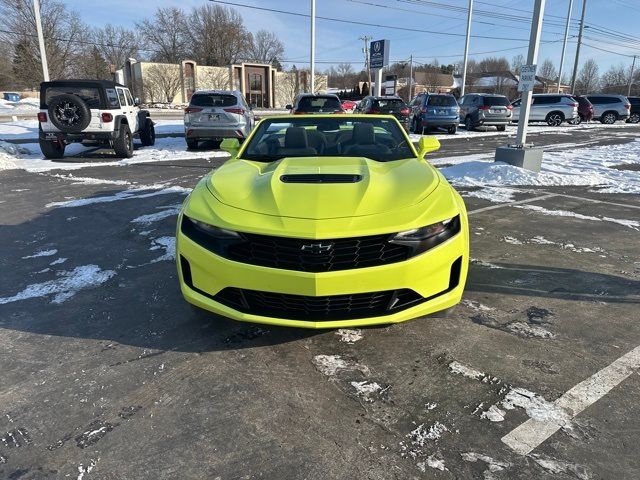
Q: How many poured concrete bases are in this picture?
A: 1